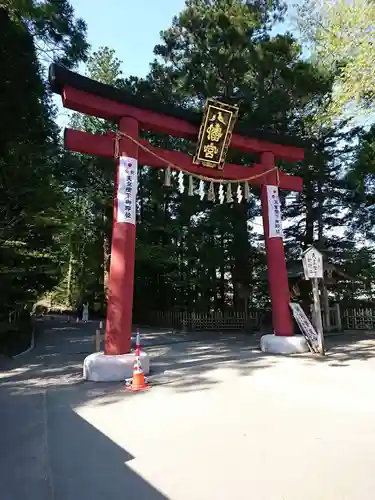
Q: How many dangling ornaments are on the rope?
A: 9